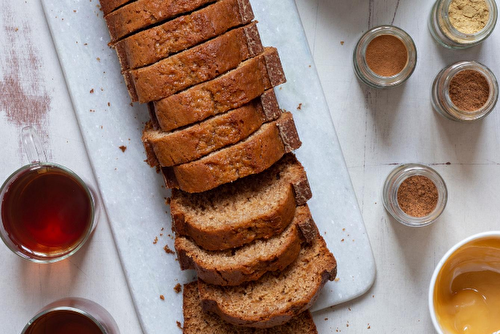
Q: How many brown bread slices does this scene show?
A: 11